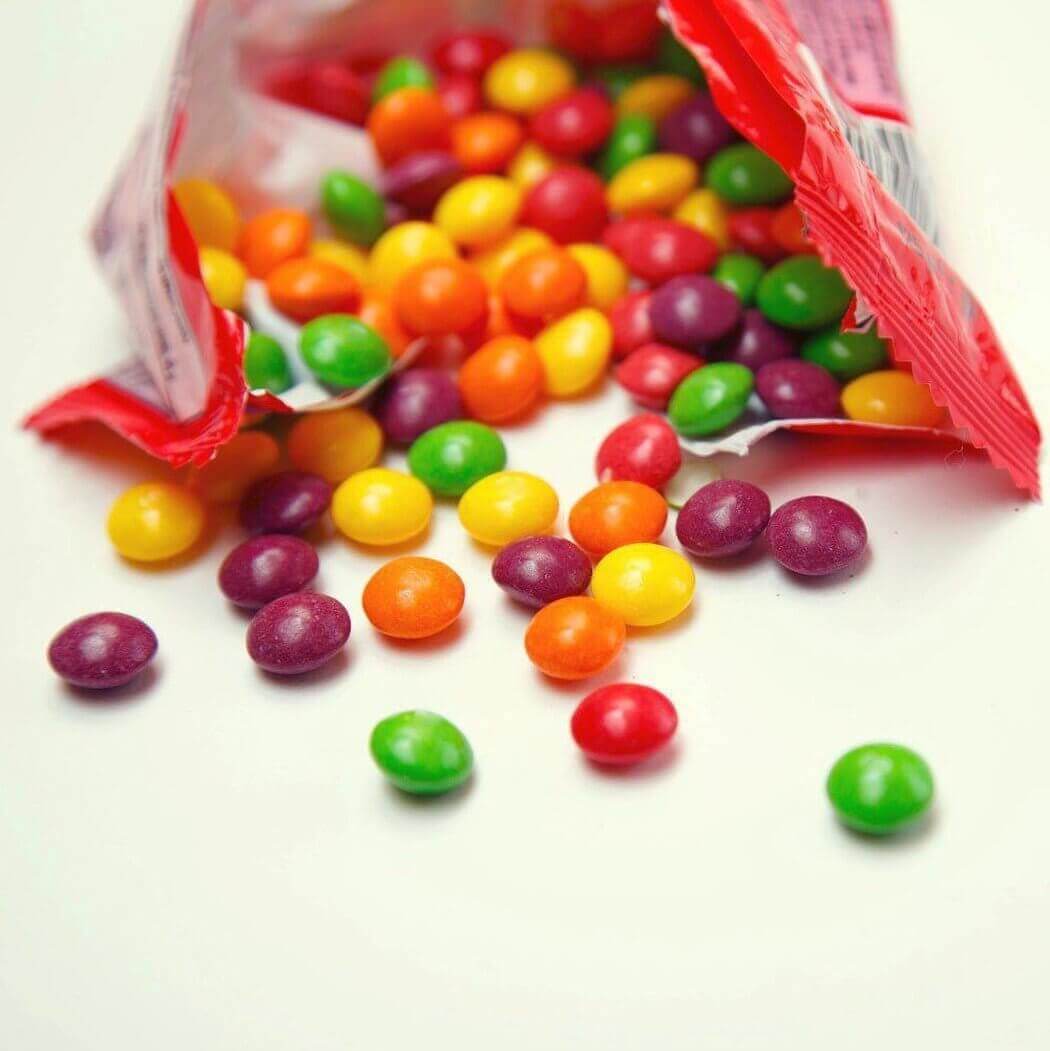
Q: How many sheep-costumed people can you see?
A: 0